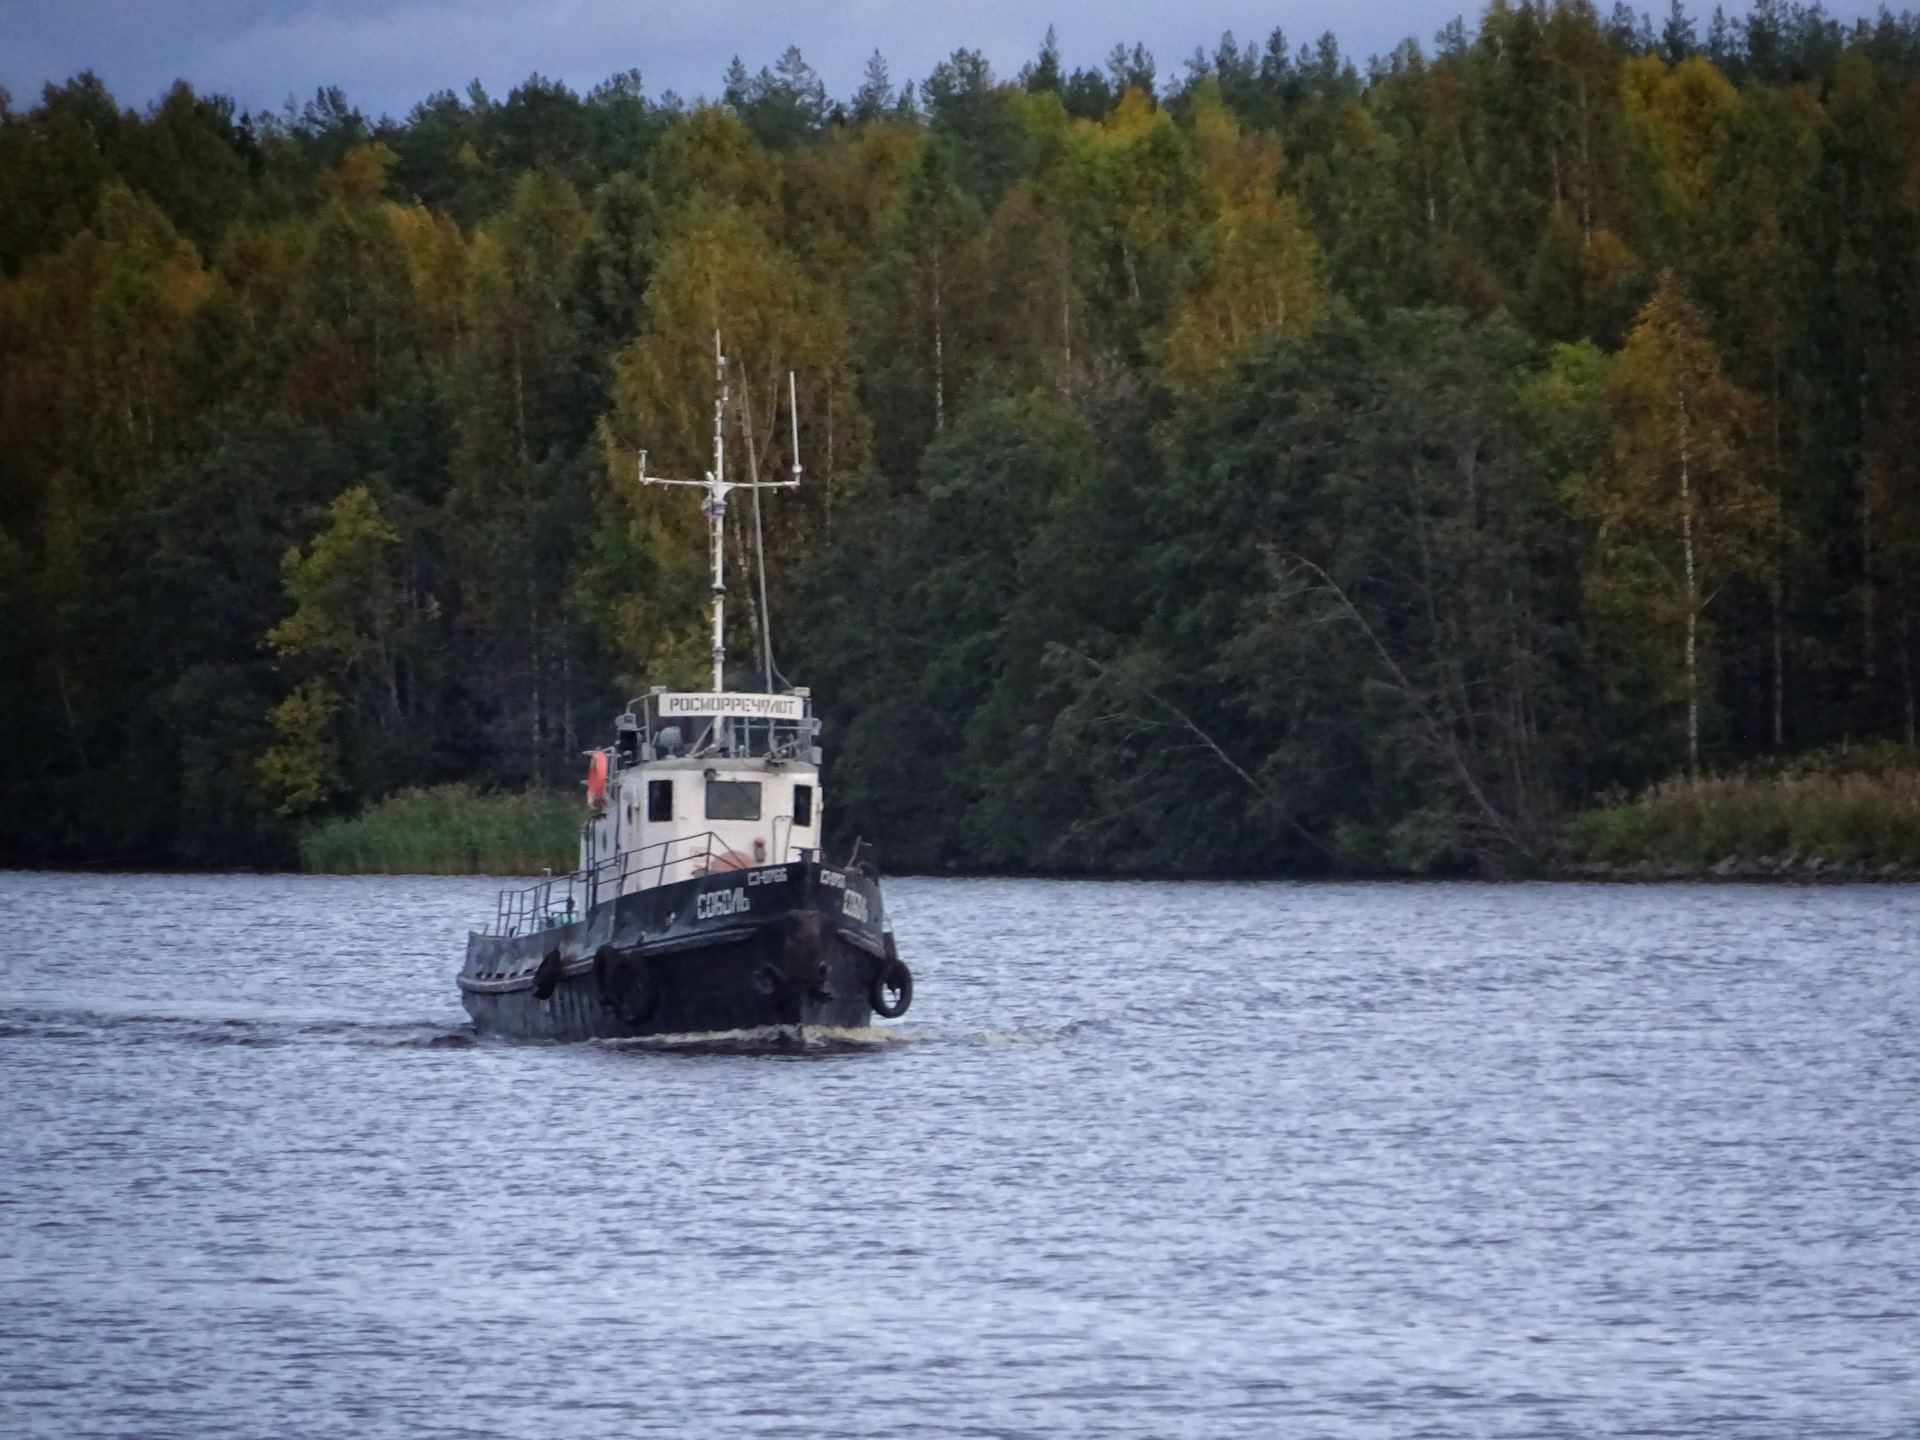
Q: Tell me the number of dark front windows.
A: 3